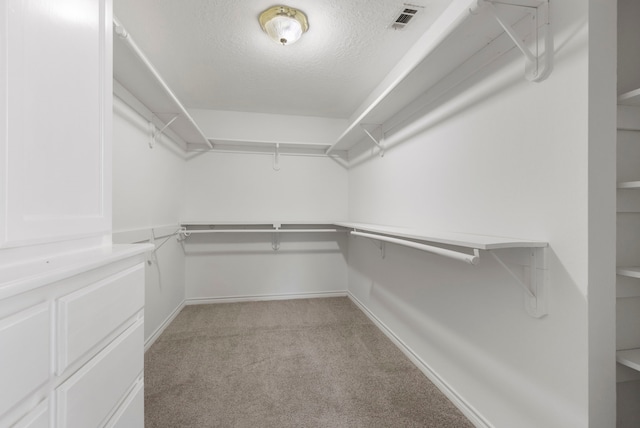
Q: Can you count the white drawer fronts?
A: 5